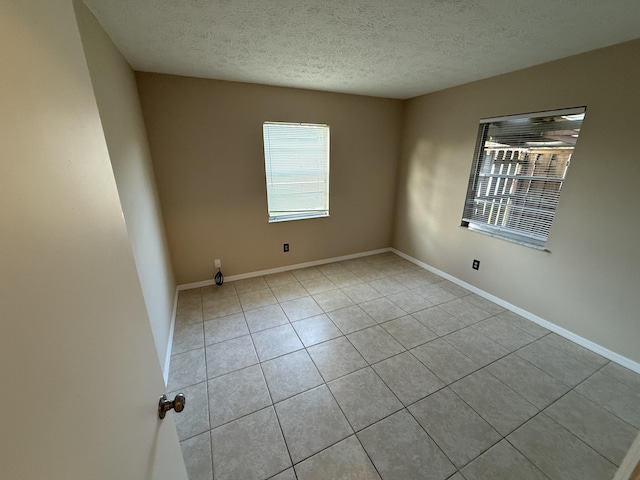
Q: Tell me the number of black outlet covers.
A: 2